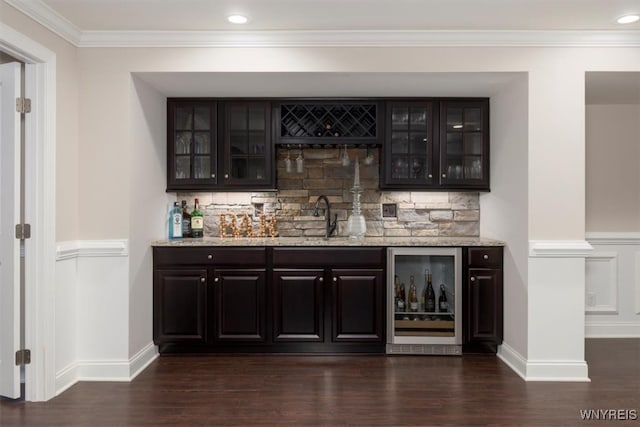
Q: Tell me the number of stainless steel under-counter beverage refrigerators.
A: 1